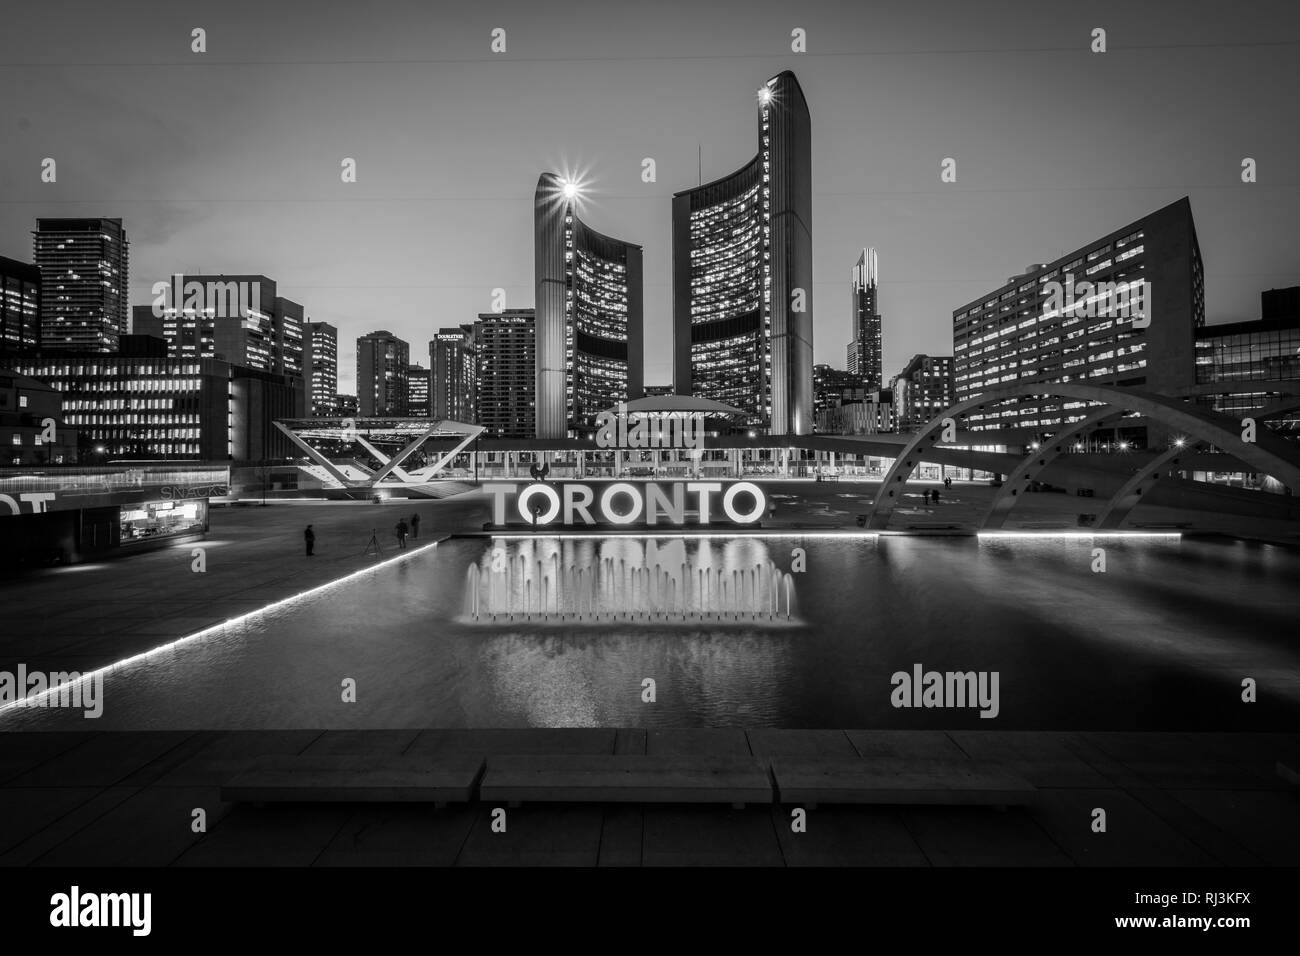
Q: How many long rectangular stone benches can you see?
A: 3